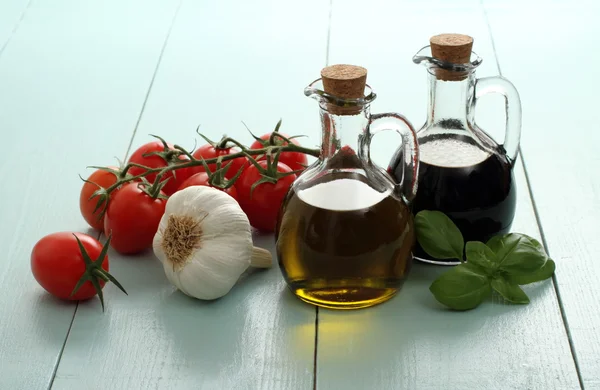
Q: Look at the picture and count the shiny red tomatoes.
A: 8